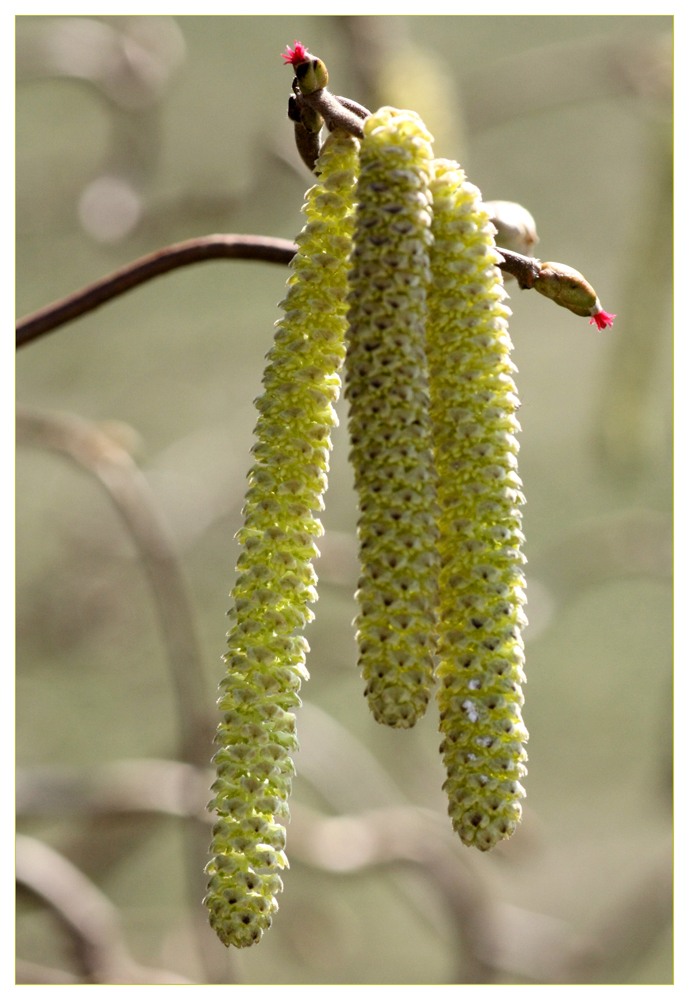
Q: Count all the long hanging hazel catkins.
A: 3